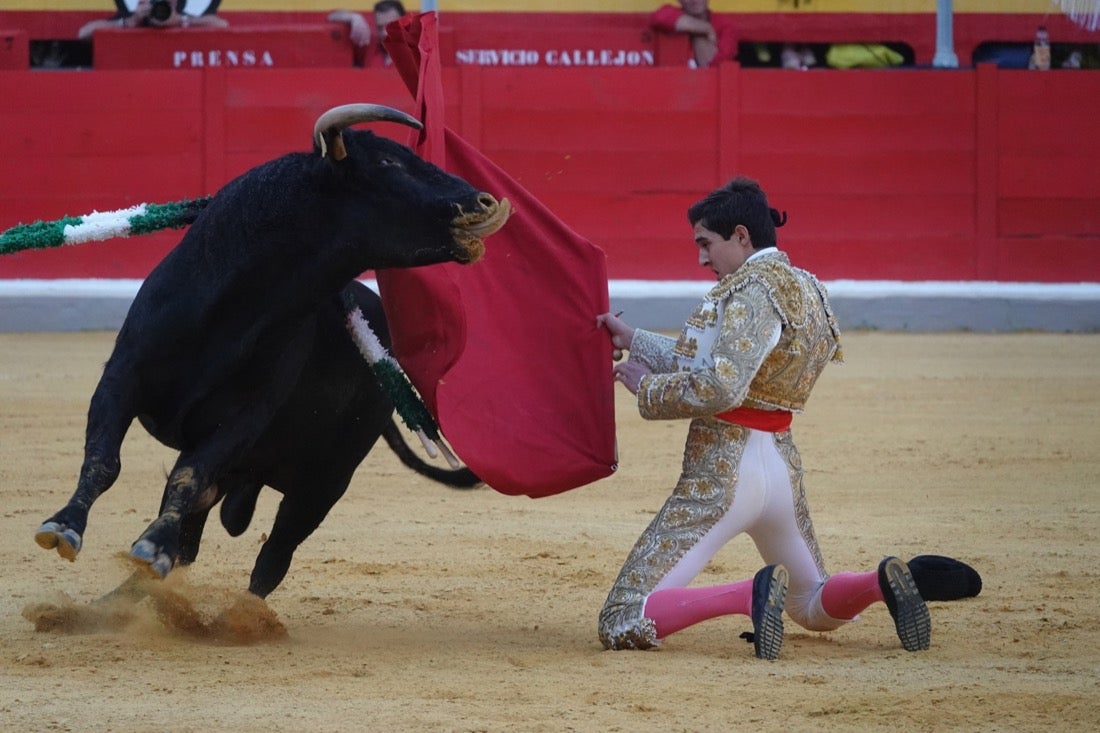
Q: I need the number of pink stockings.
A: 2